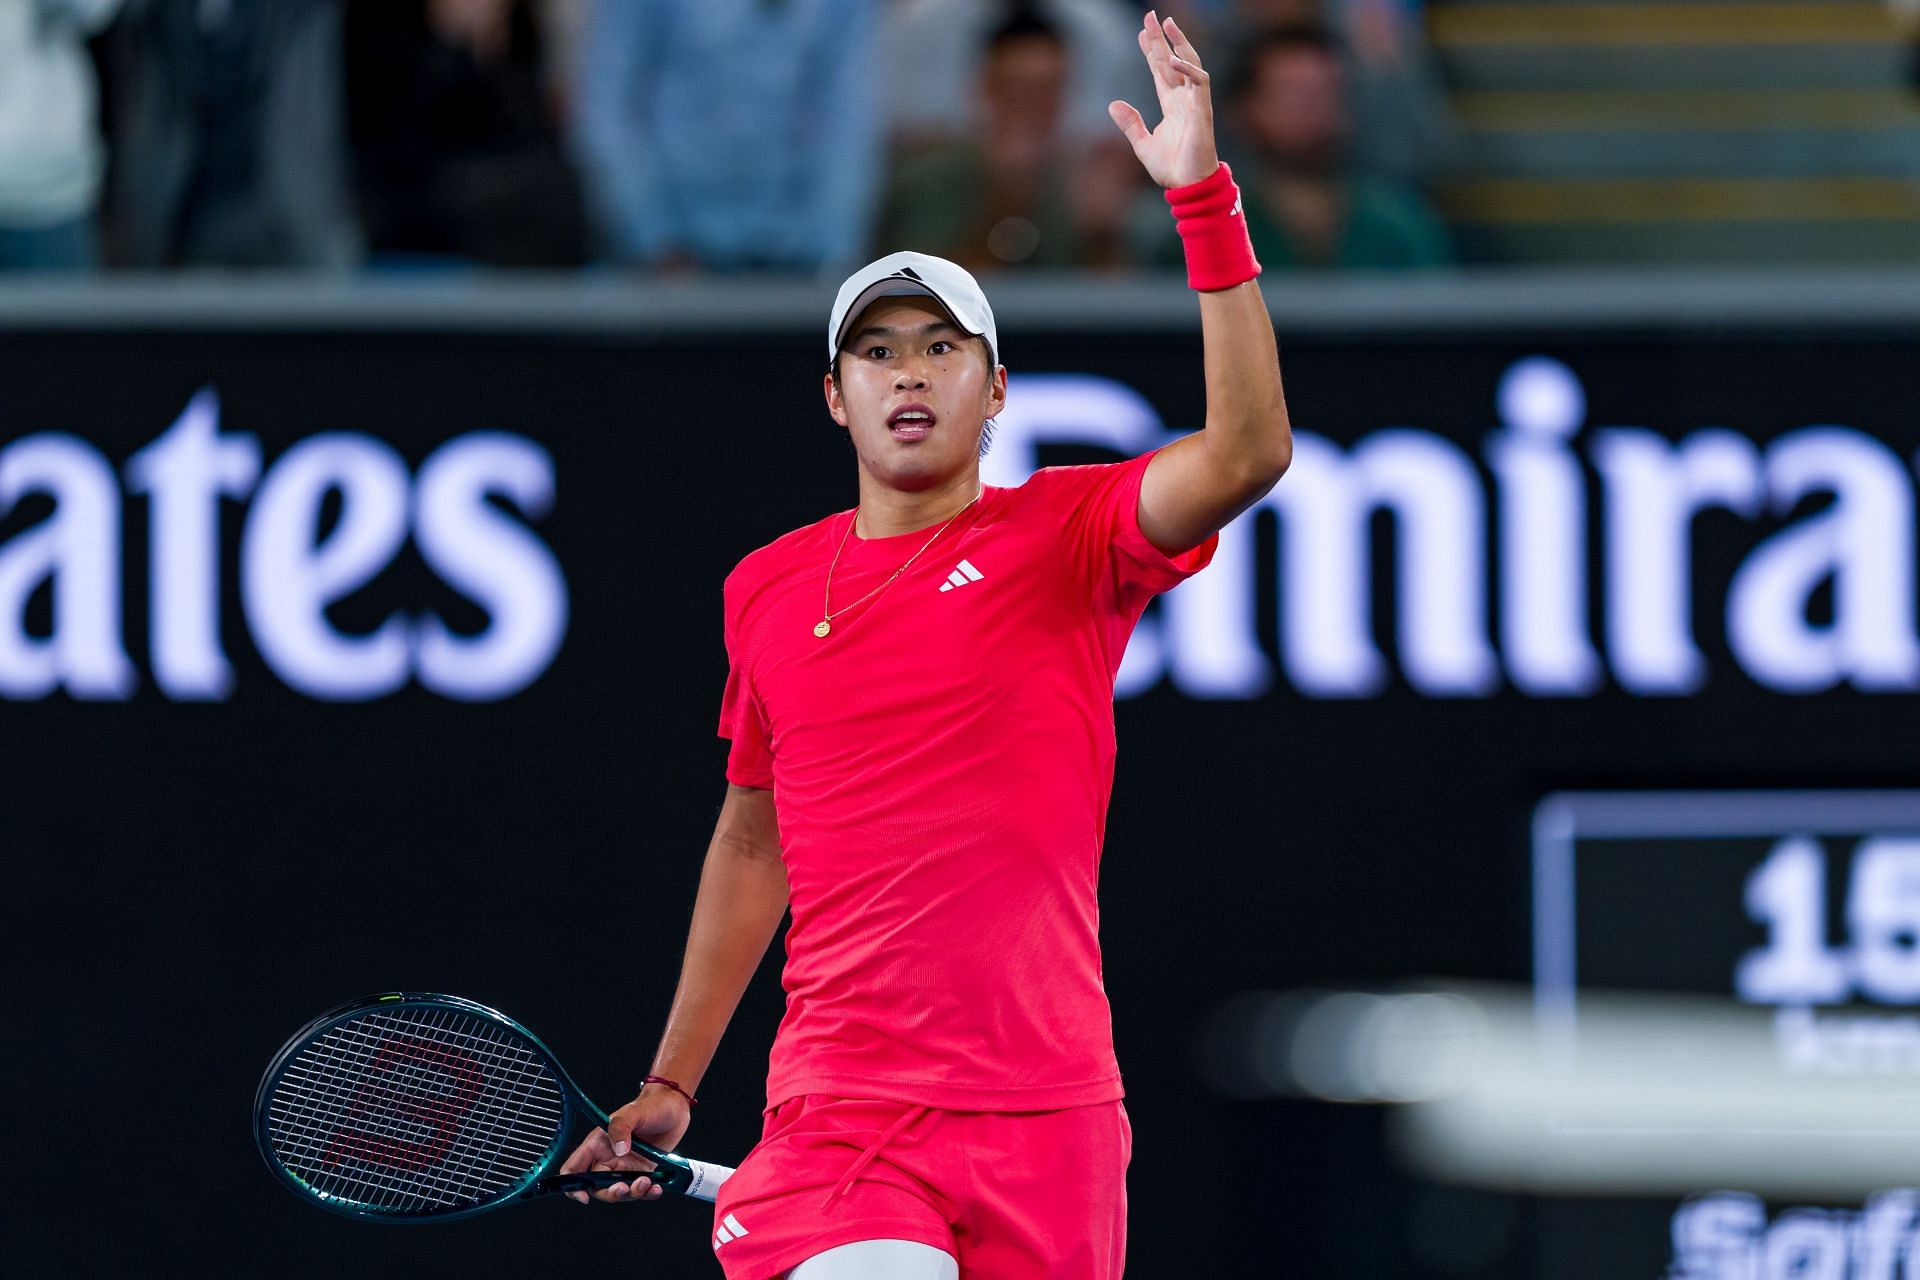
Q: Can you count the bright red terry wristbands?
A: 1